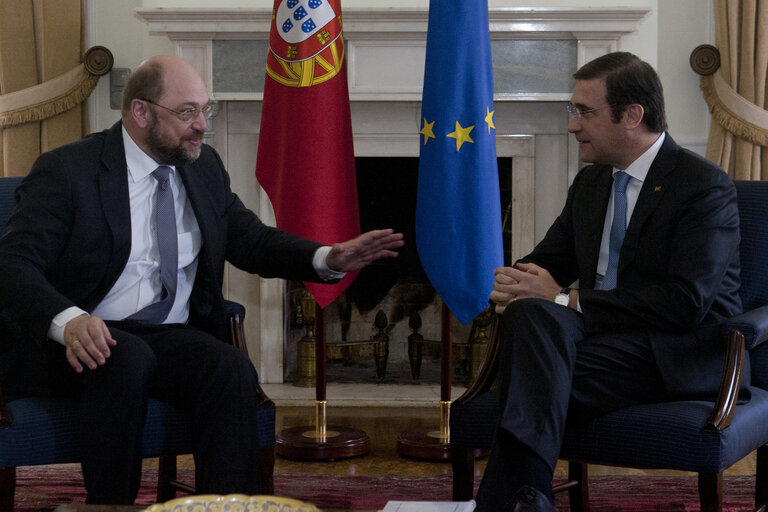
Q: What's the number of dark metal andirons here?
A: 2